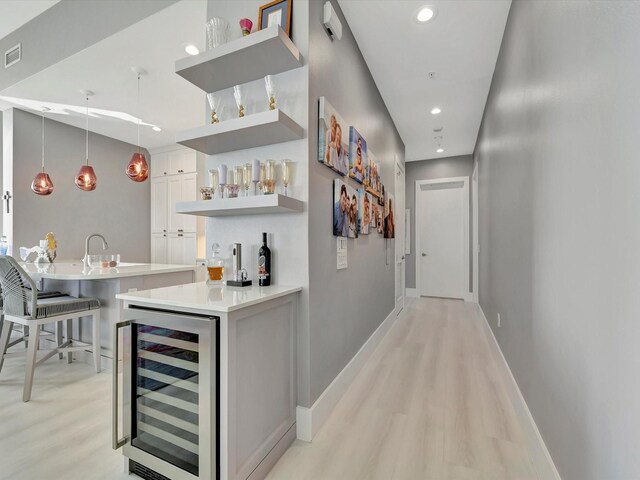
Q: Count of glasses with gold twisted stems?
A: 3